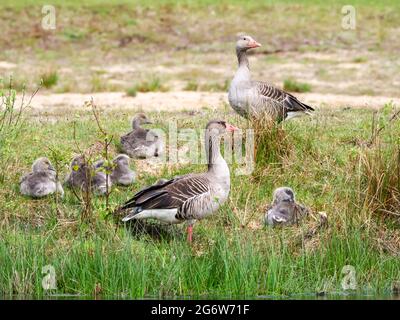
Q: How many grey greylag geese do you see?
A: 8